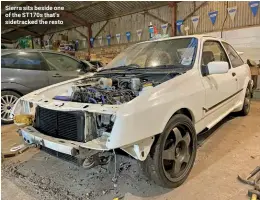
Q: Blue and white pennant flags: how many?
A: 14